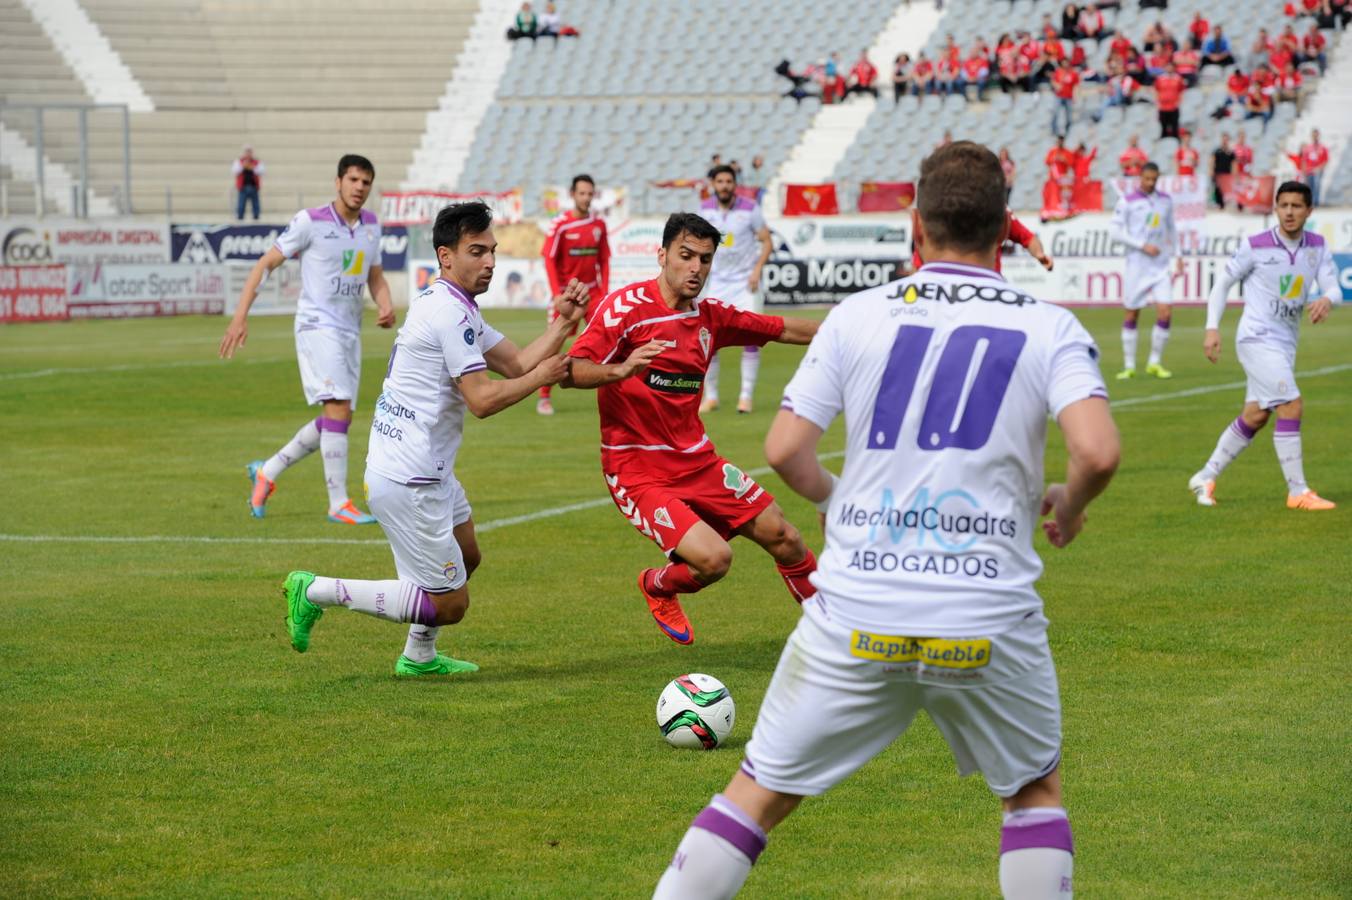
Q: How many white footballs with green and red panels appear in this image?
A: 1